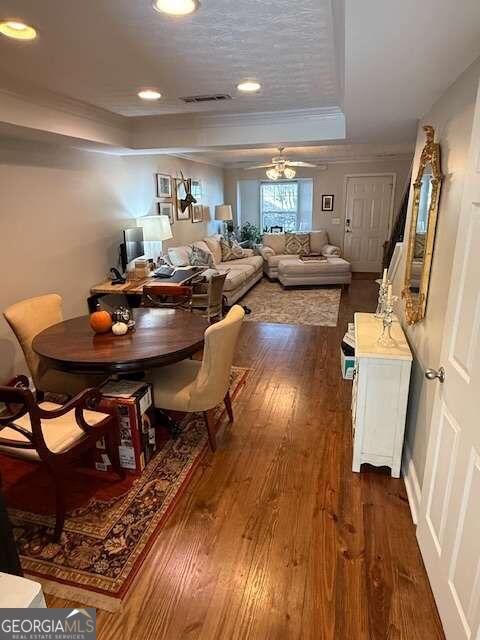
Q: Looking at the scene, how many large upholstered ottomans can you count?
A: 1